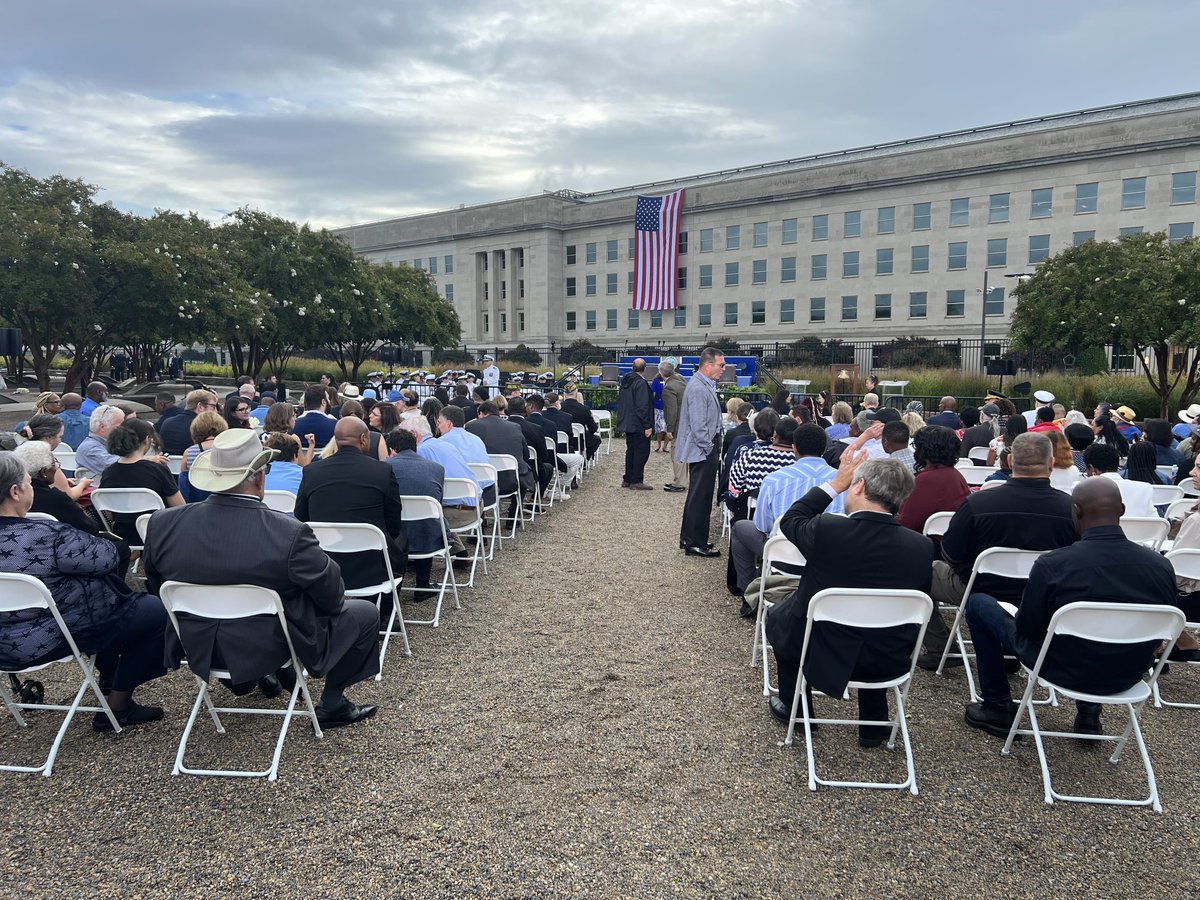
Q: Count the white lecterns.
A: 2